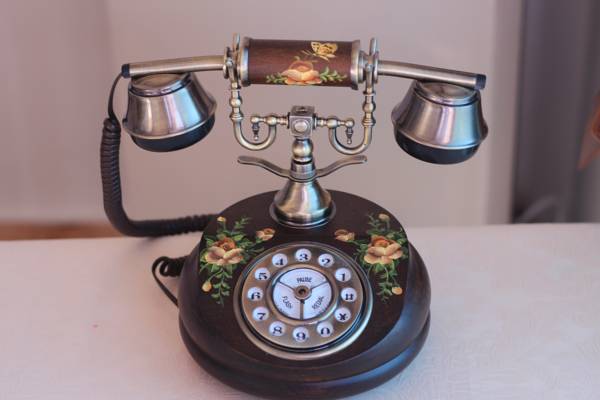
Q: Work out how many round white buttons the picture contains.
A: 12